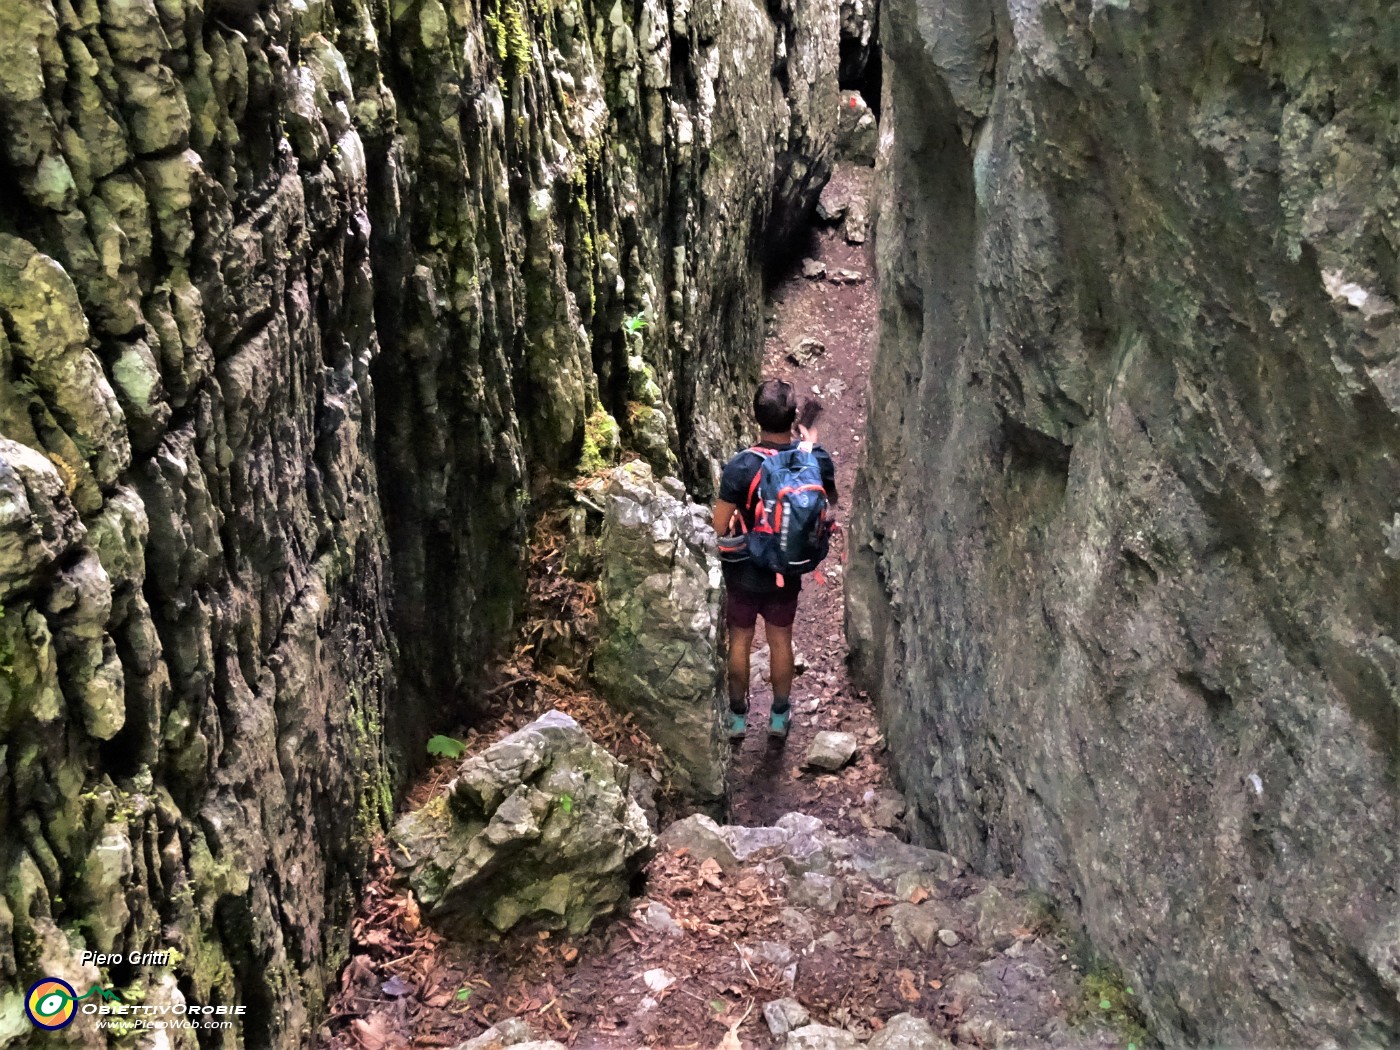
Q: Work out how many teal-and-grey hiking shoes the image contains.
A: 2